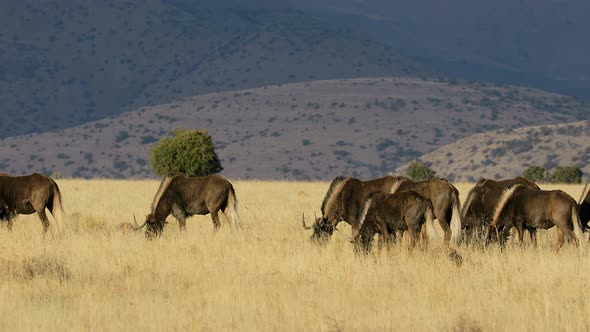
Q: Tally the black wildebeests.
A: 8